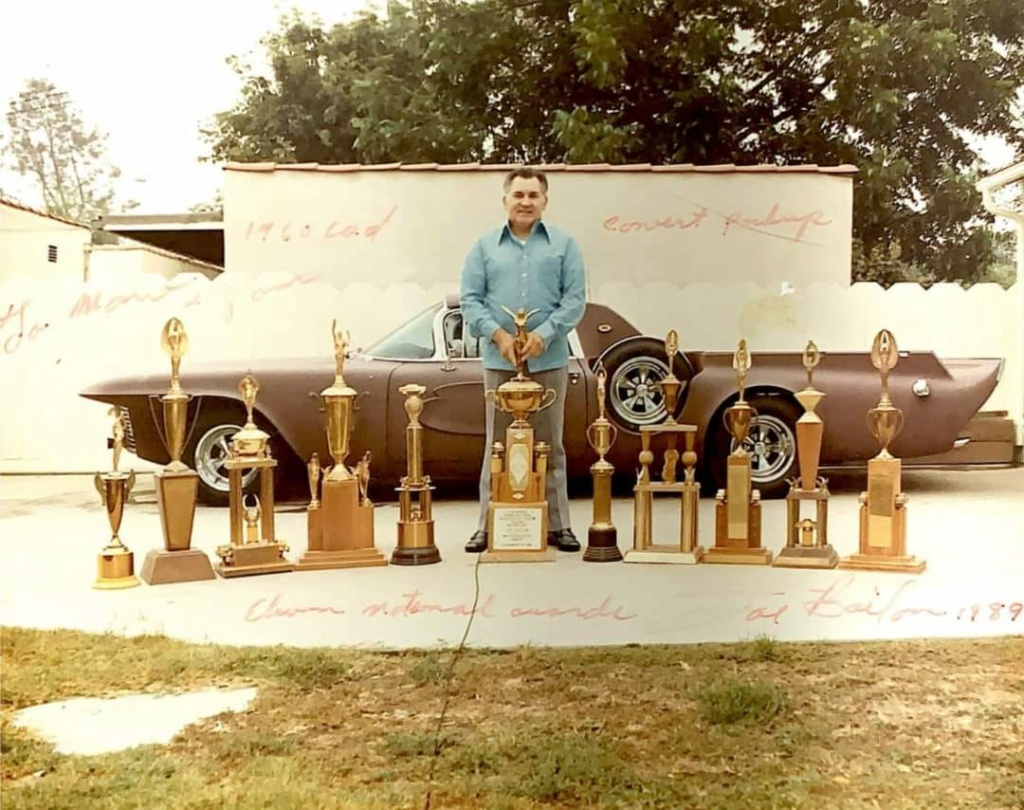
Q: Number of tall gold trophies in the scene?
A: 11